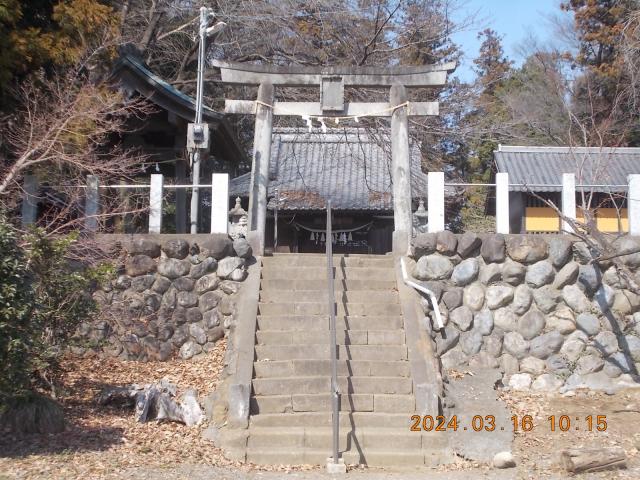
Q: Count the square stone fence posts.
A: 8